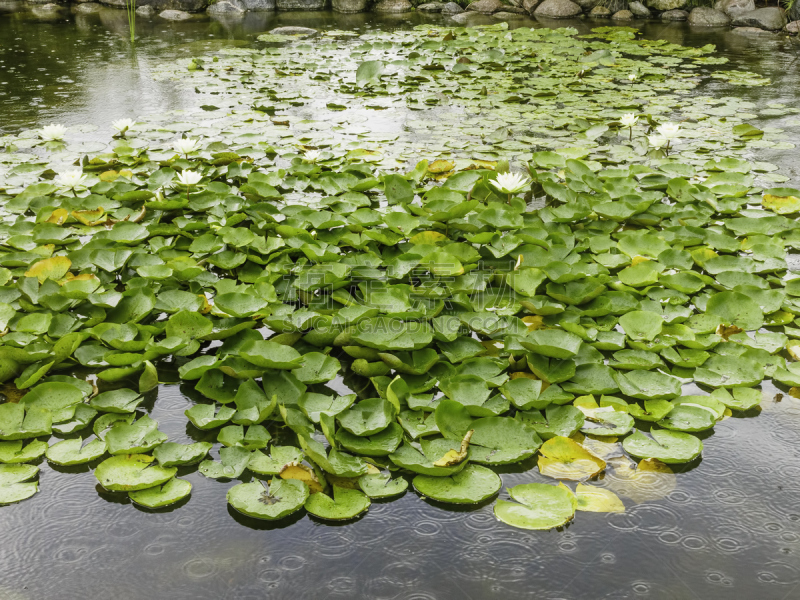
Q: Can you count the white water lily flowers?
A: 11